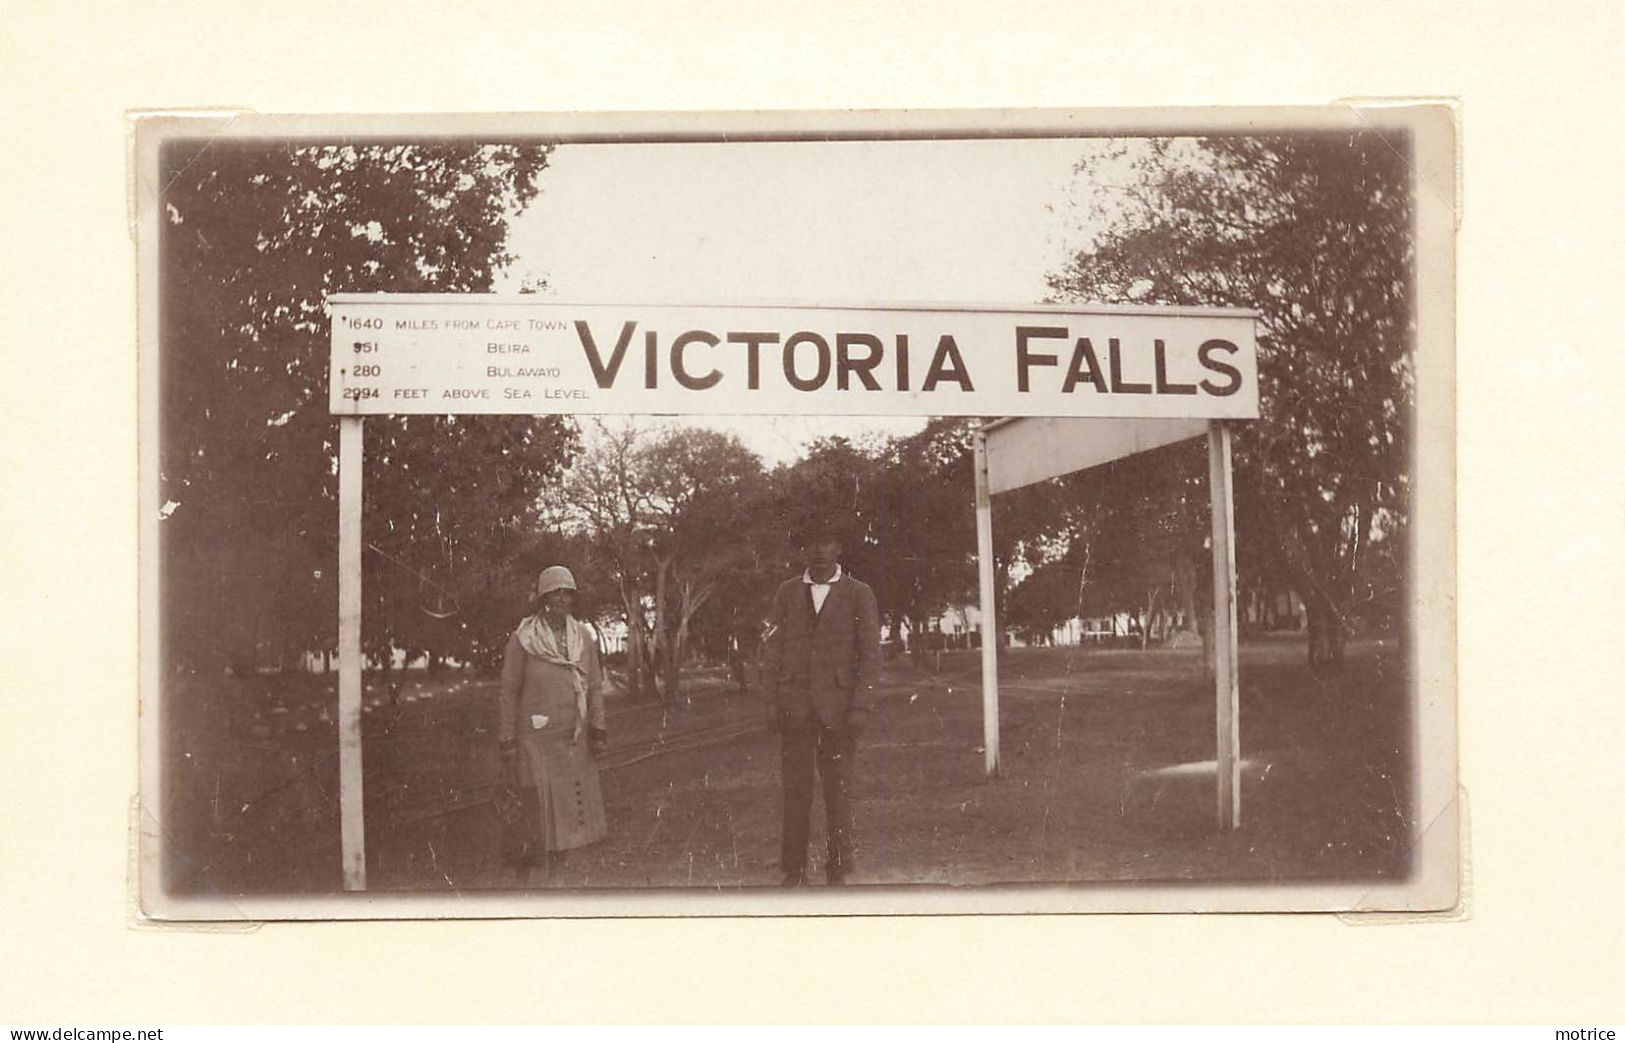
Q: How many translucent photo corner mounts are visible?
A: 4